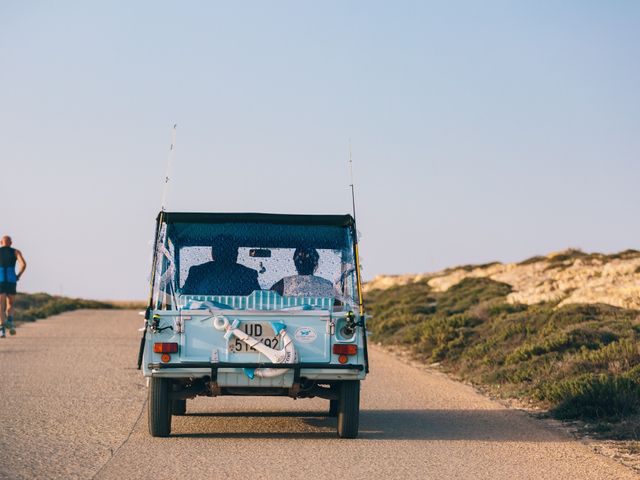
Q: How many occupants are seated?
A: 2